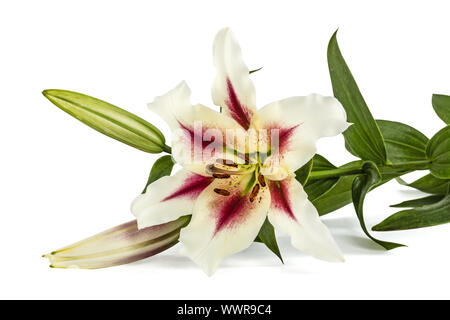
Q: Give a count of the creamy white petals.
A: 6